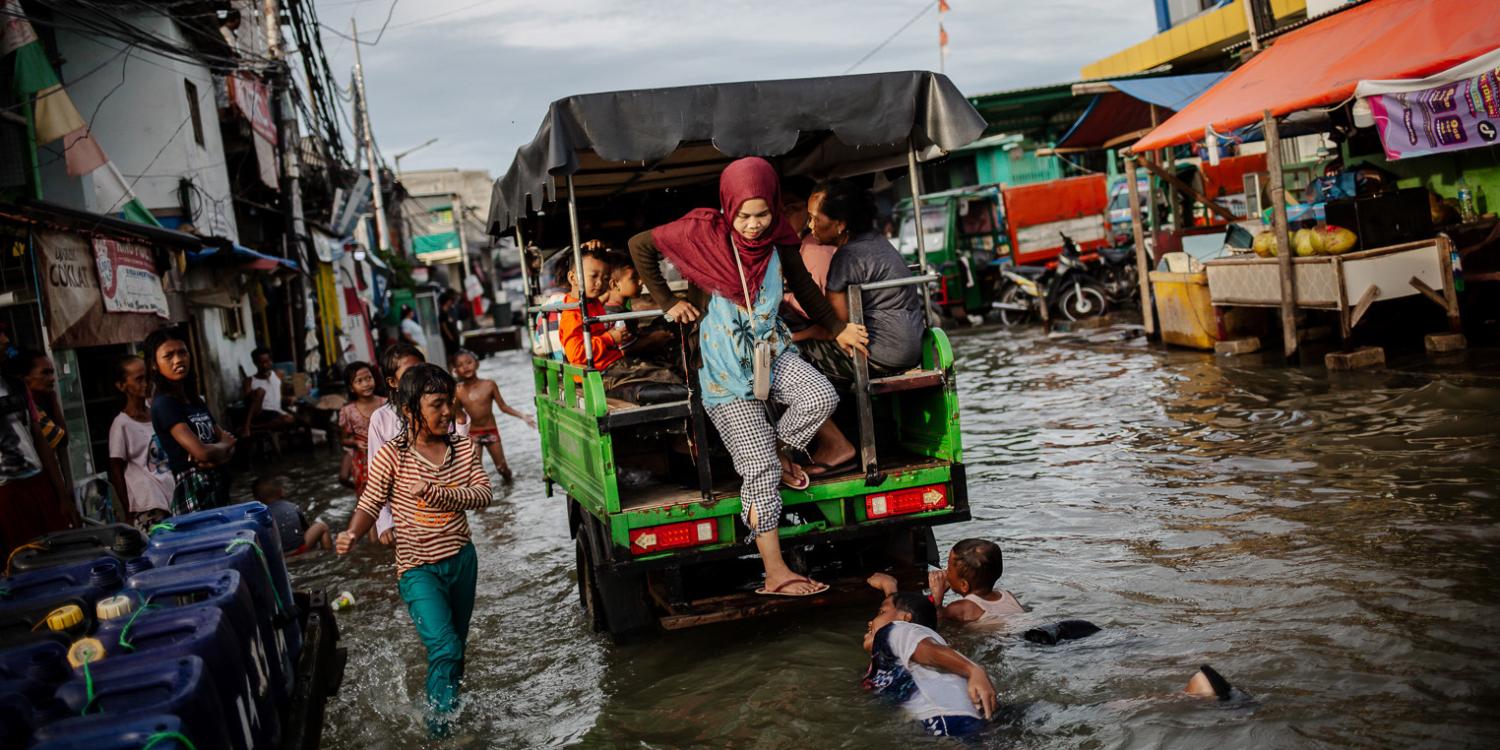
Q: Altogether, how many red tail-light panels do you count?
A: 2